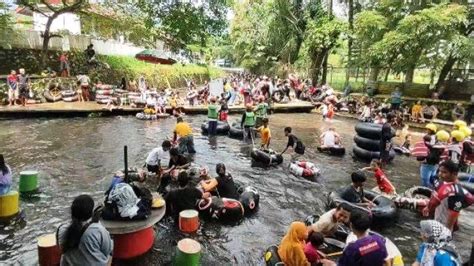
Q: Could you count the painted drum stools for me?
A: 5